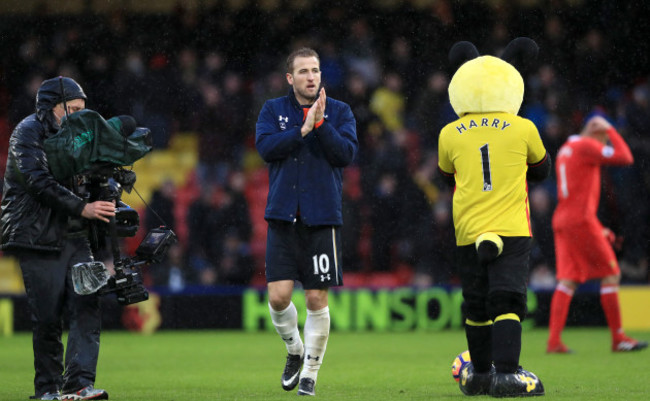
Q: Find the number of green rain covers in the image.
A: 1